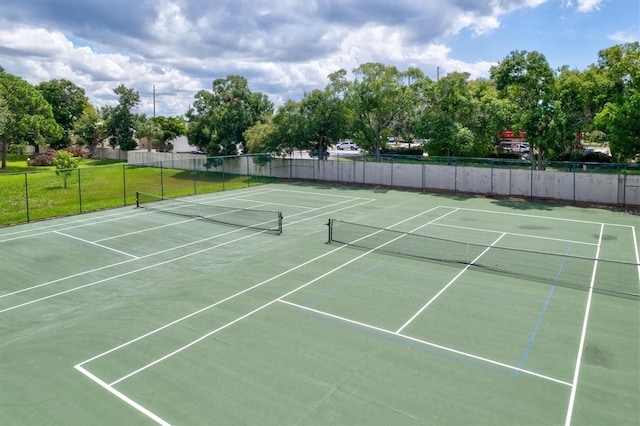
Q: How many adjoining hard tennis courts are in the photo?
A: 2